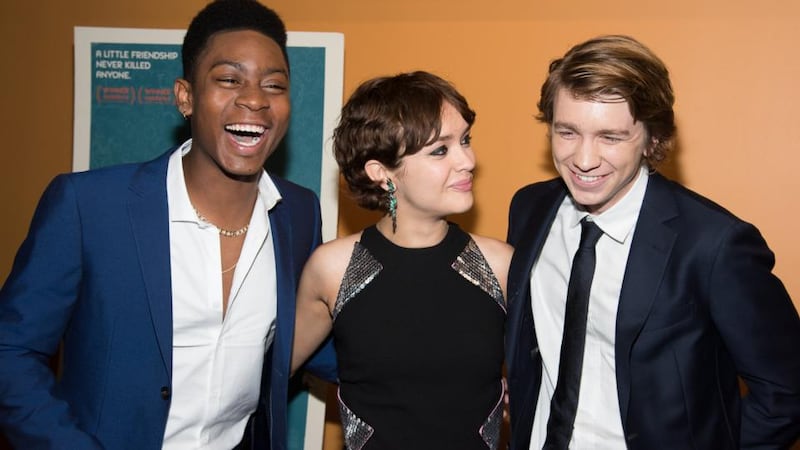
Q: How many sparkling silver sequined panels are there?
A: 4